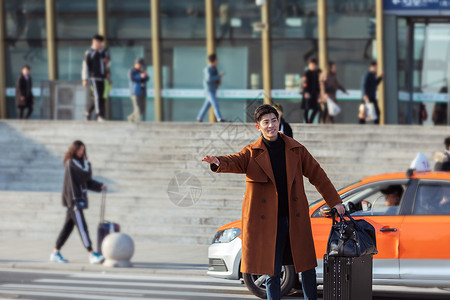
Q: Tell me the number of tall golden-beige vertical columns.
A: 8